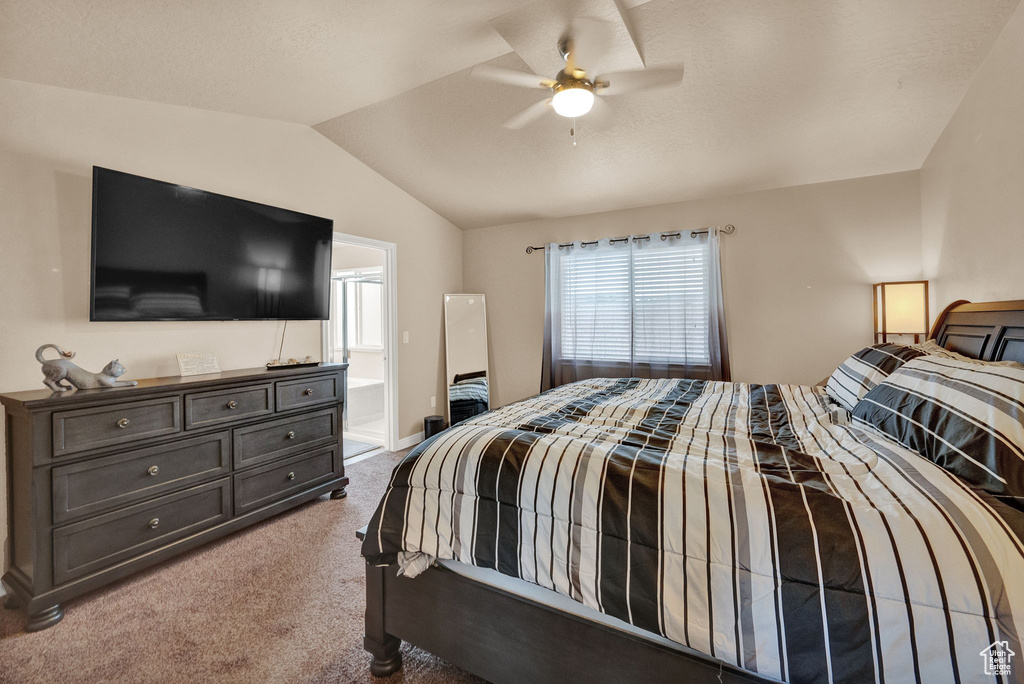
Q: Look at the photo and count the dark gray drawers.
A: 7